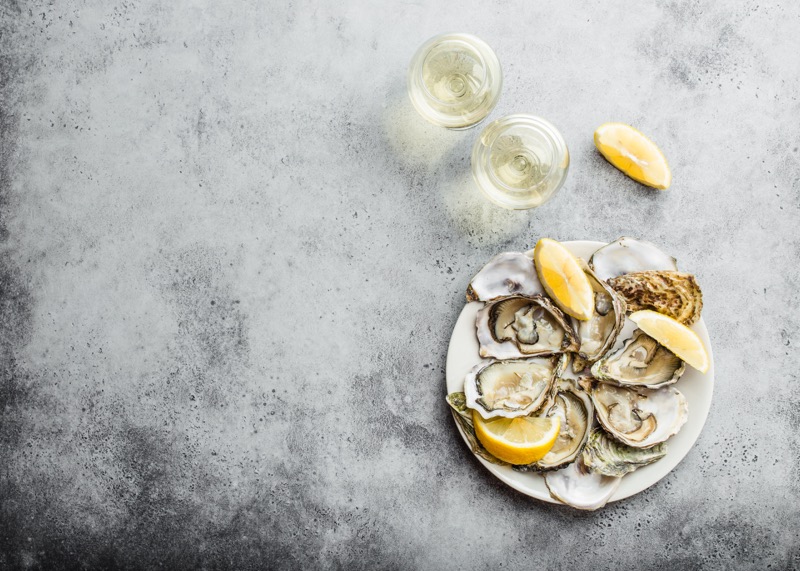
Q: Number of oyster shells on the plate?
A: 12